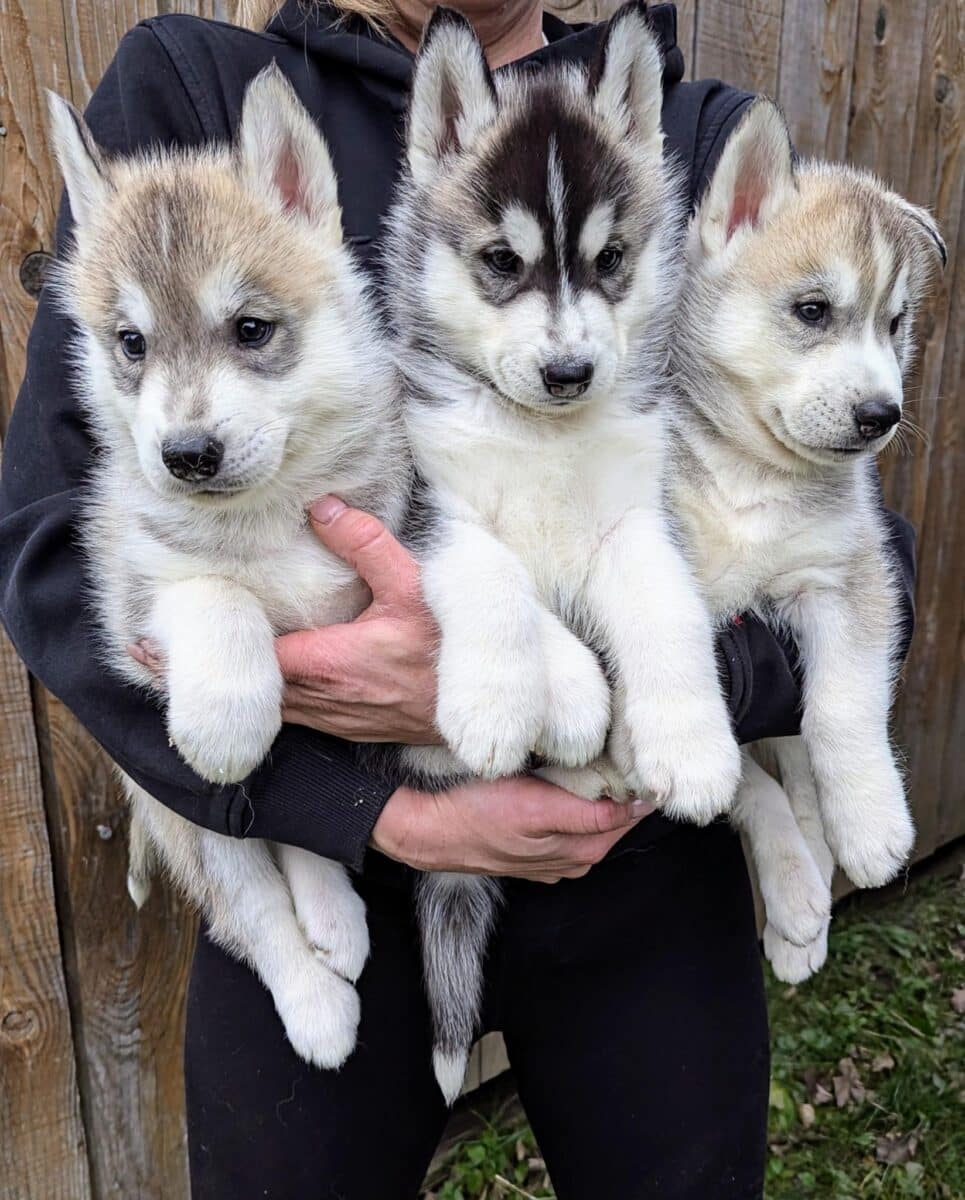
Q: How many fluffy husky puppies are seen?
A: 3